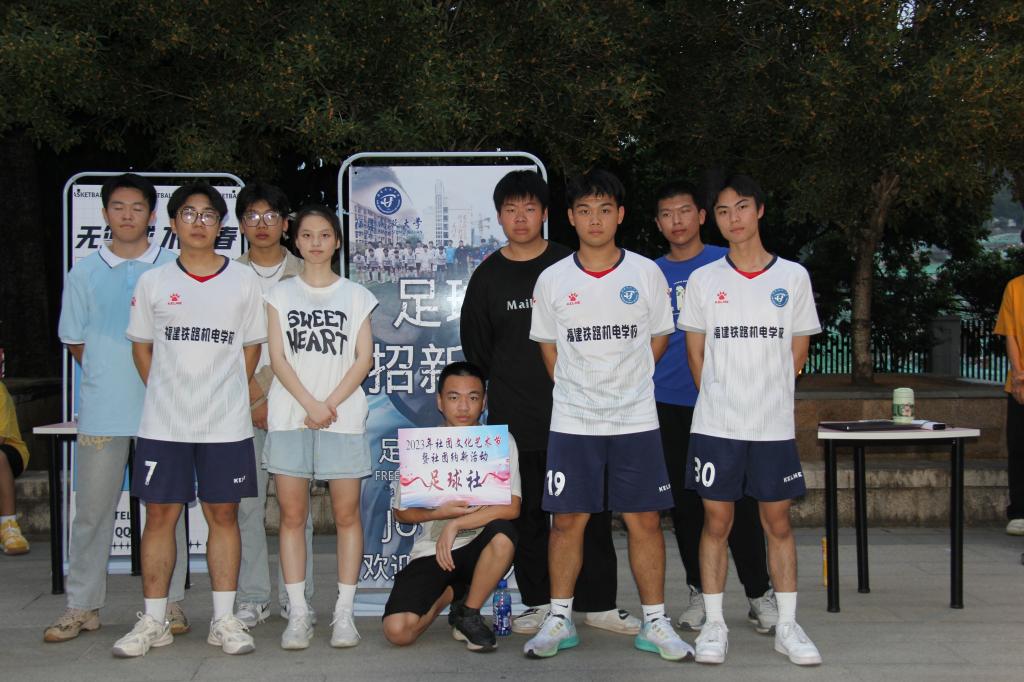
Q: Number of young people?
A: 9